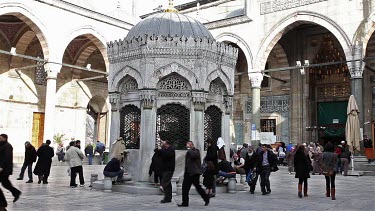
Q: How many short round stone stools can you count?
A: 5